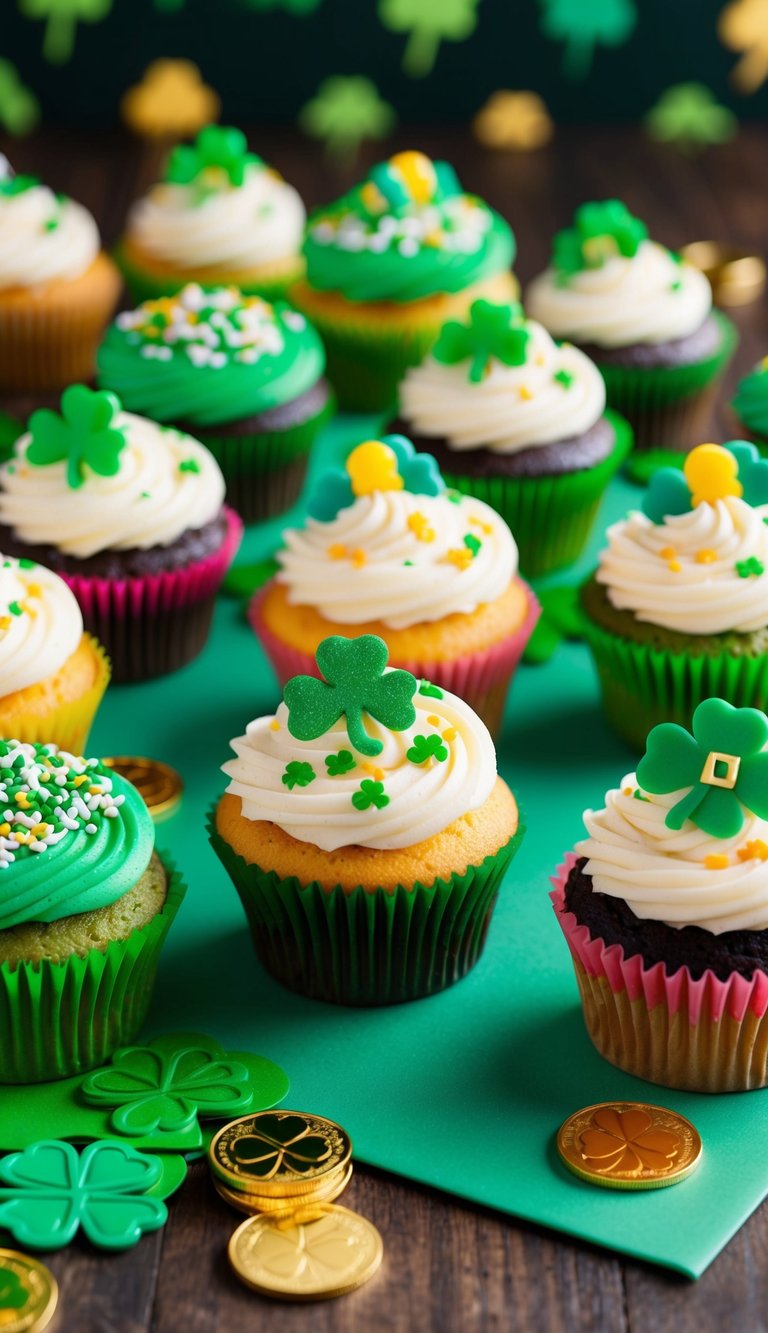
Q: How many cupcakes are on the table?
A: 14